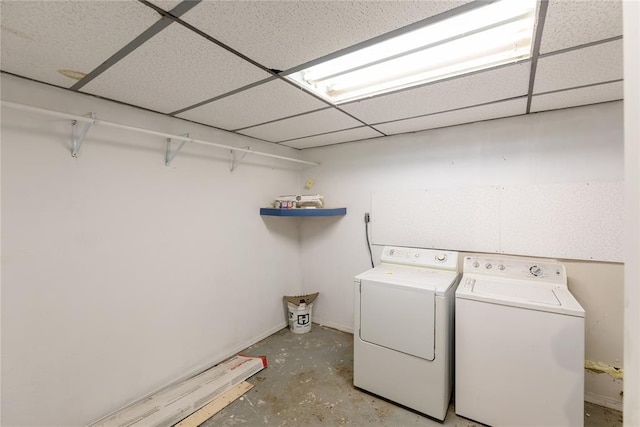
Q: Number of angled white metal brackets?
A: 3